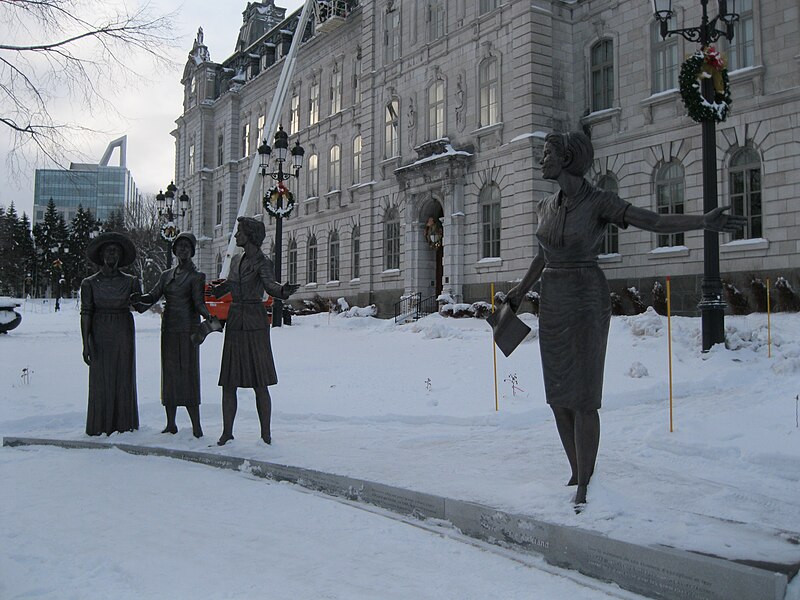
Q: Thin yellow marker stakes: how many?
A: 3